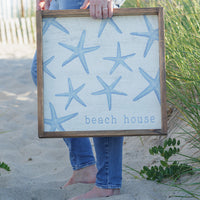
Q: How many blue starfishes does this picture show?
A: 10